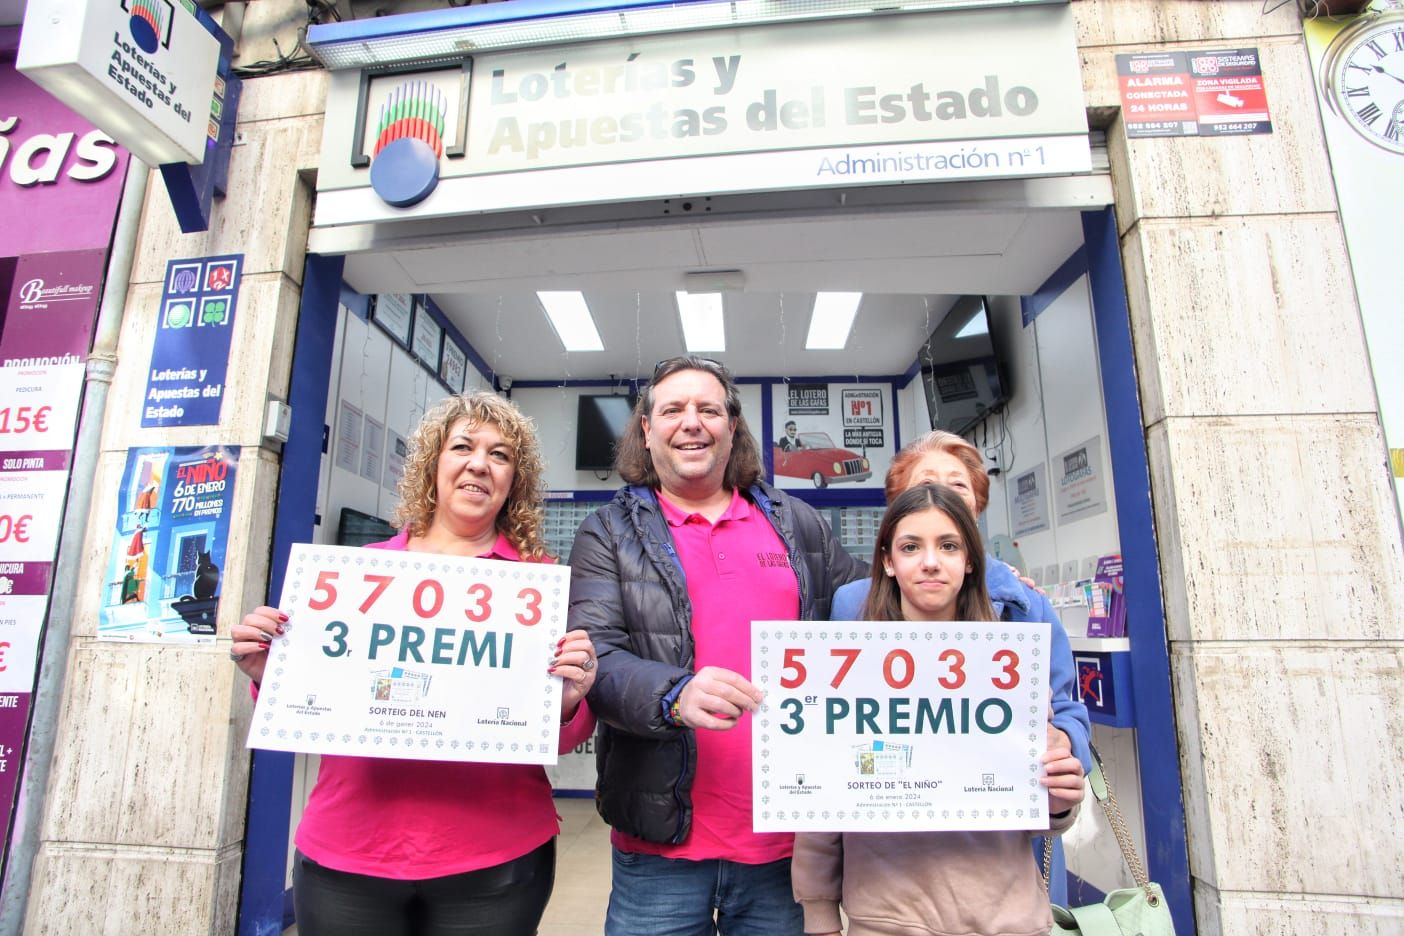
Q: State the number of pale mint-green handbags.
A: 1